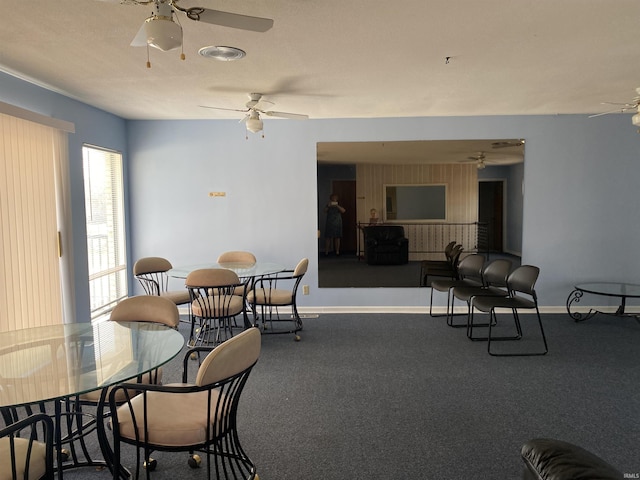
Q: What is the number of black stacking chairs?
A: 3